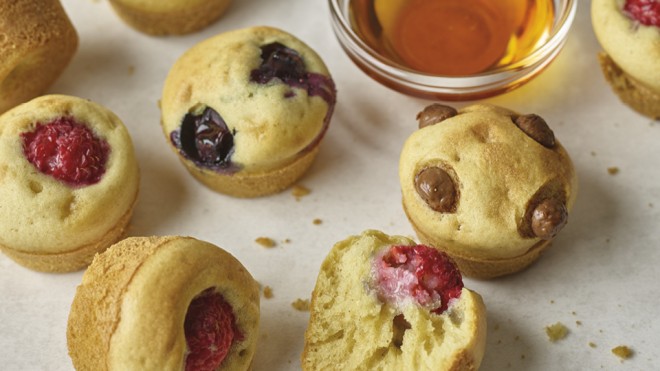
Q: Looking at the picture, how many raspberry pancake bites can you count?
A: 4